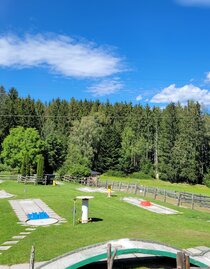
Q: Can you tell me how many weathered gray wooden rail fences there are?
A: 1